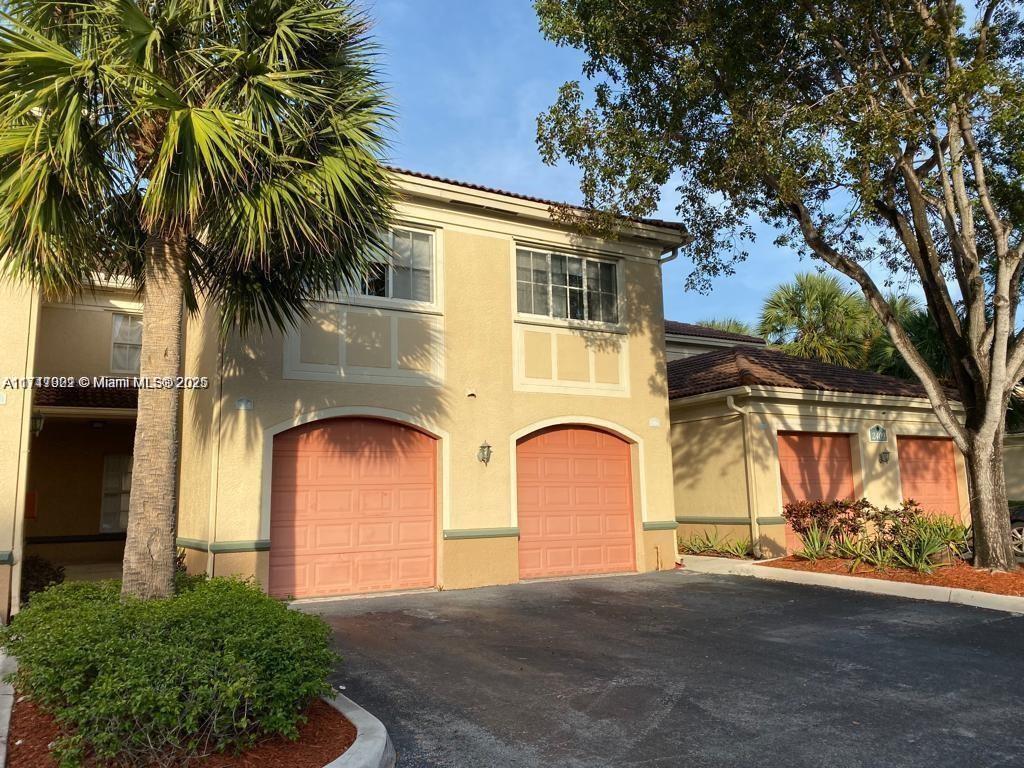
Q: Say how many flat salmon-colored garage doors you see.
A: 2